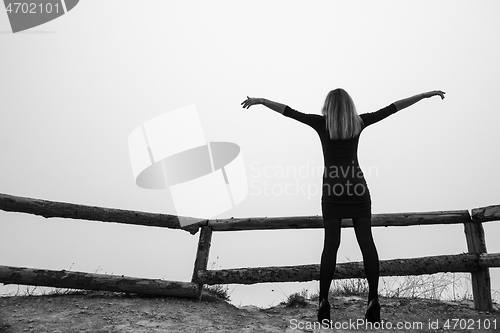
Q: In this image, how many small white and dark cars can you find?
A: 0